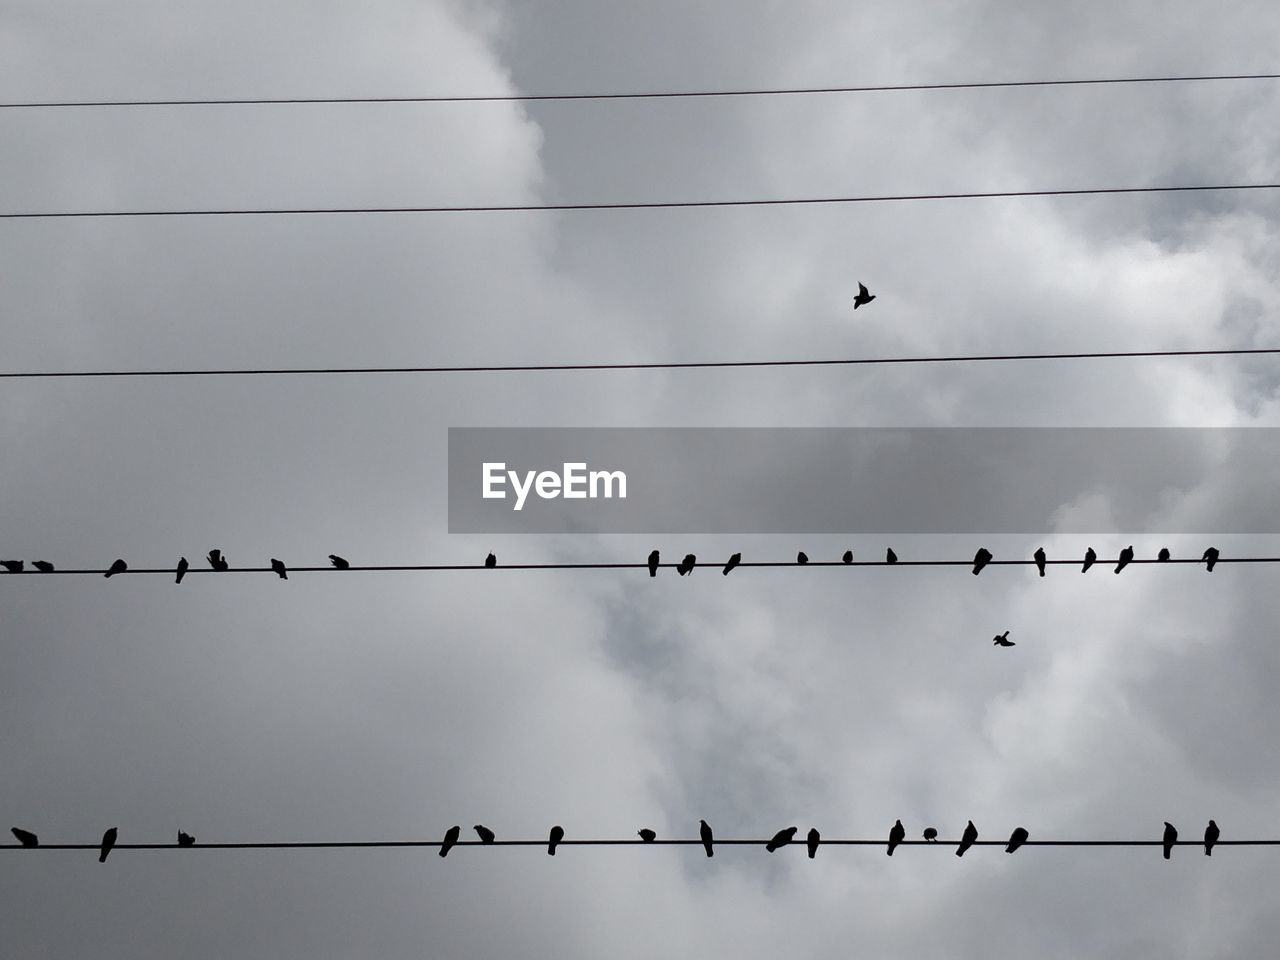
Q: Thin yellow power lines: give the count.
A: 0